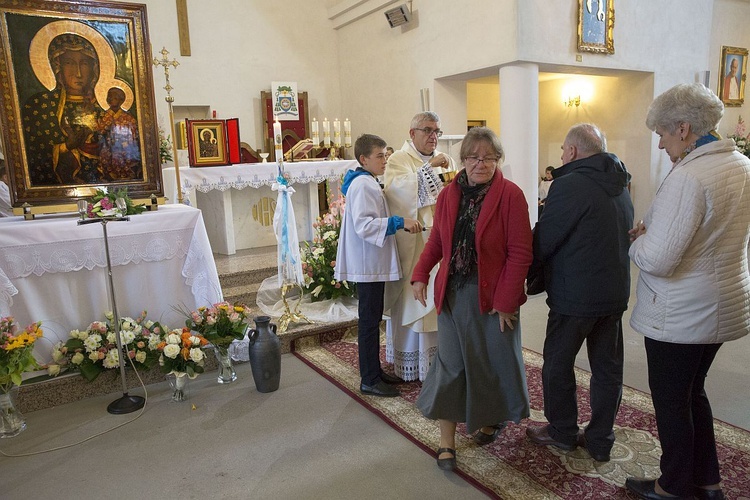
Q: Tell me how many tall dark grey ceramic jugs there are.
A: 1